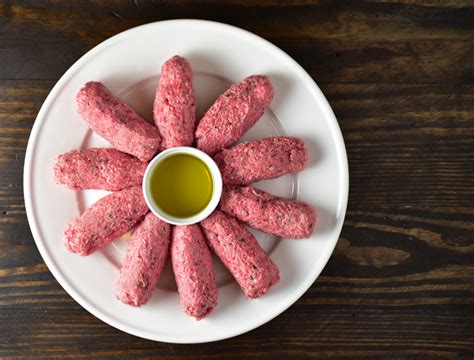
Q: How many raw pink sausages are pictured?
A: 10